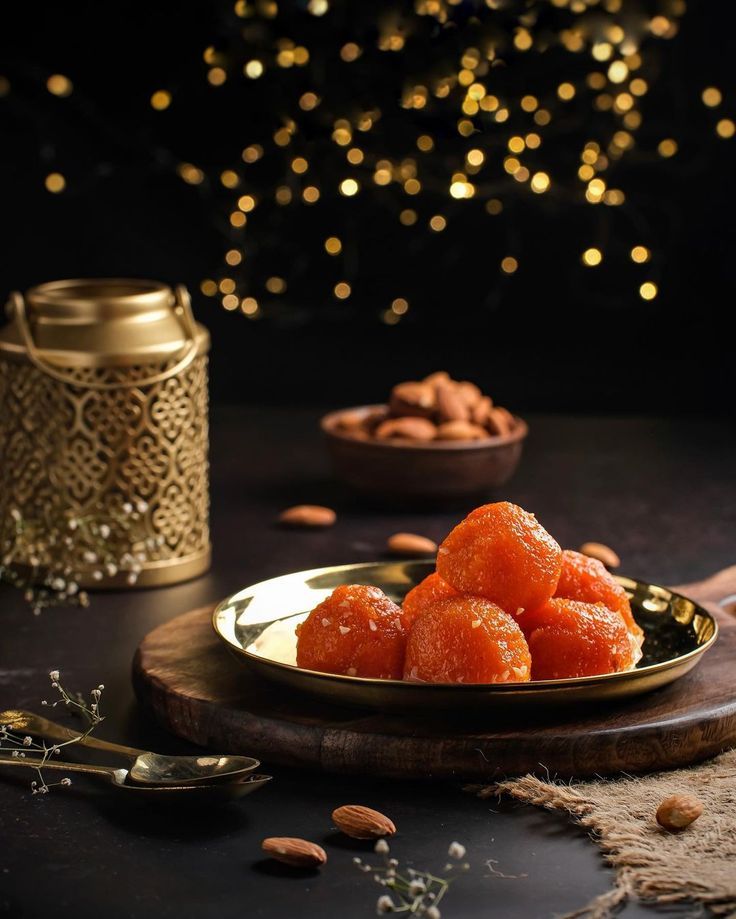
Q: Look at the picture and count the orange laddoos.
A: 6